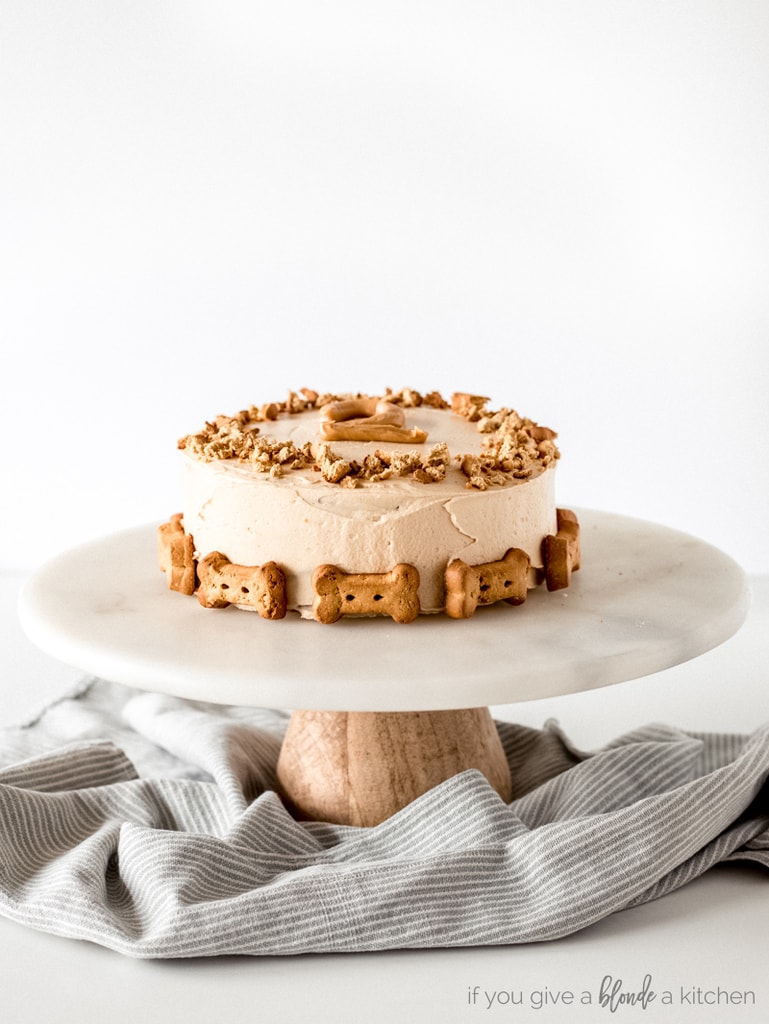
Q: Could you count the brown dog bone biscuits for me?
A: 5